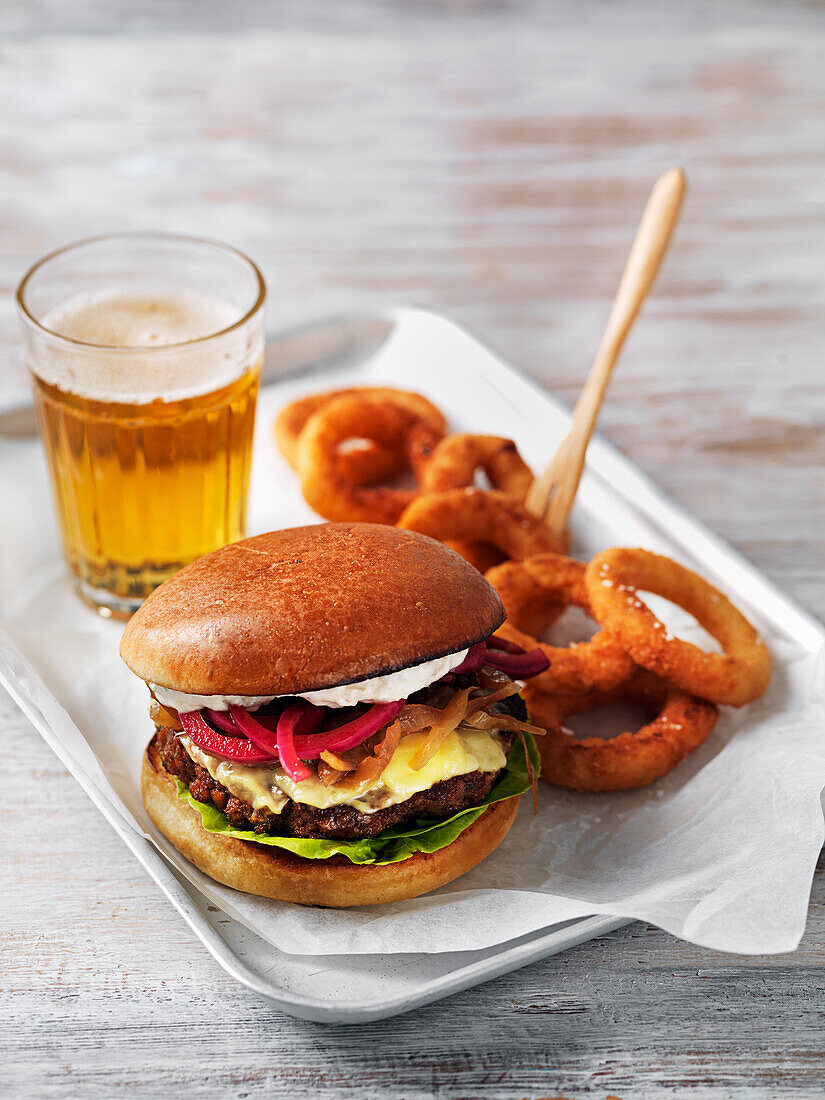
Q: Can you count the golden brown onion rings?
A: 7